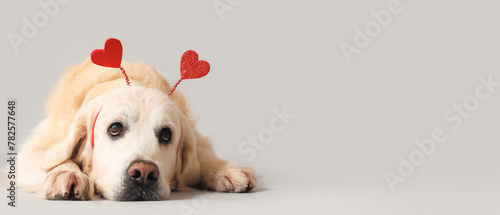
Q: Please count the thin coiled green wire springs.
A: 0